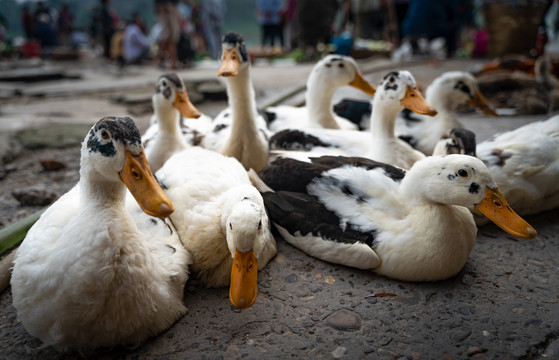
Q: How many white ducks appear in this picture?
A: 9